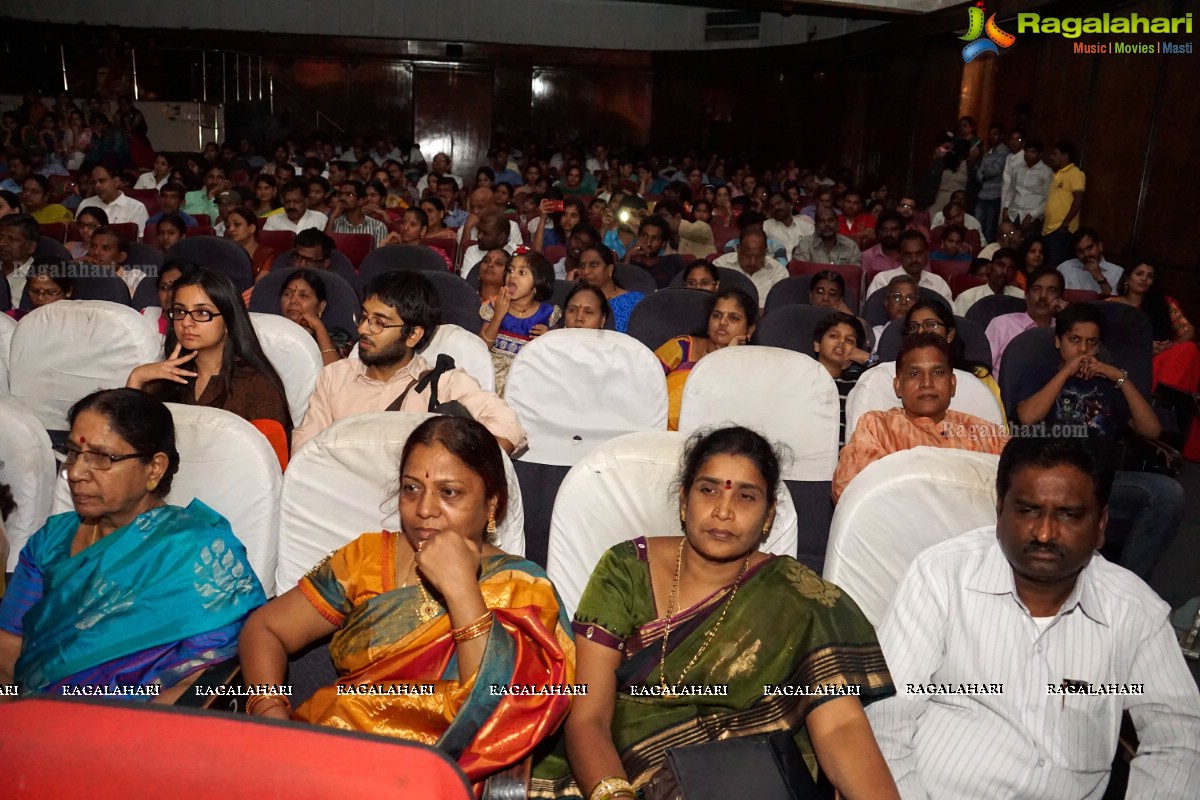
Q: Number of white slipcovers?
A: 12